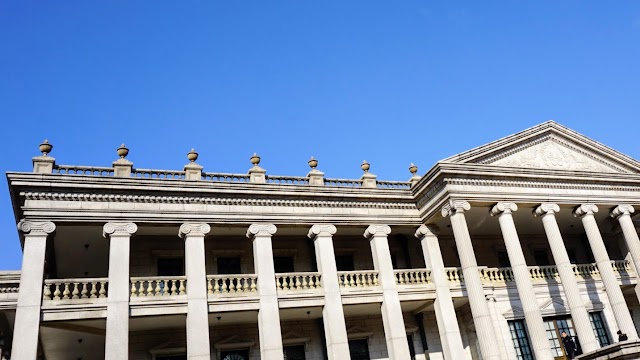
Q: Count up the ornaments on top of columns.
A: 7